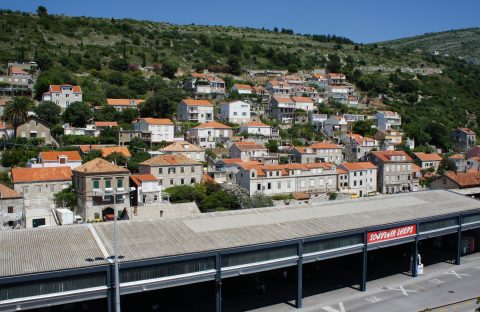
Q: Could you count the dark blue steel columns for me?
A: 6